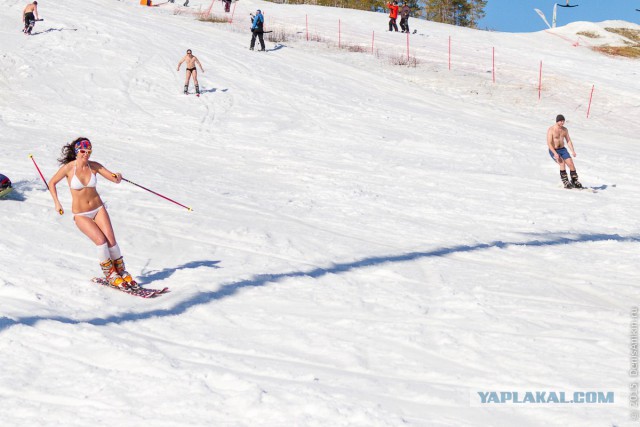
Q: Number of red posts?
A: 11